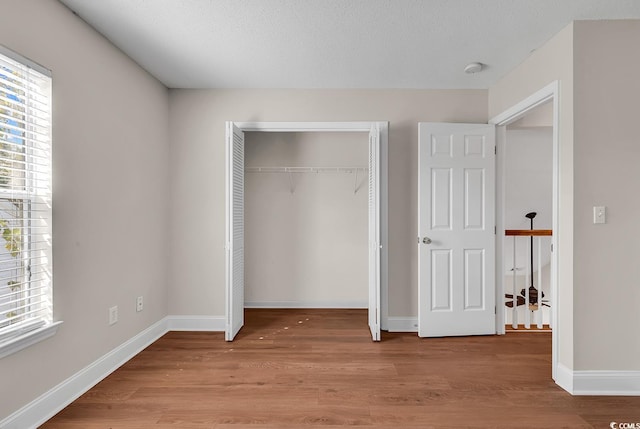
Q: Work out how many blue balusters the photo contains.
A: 0